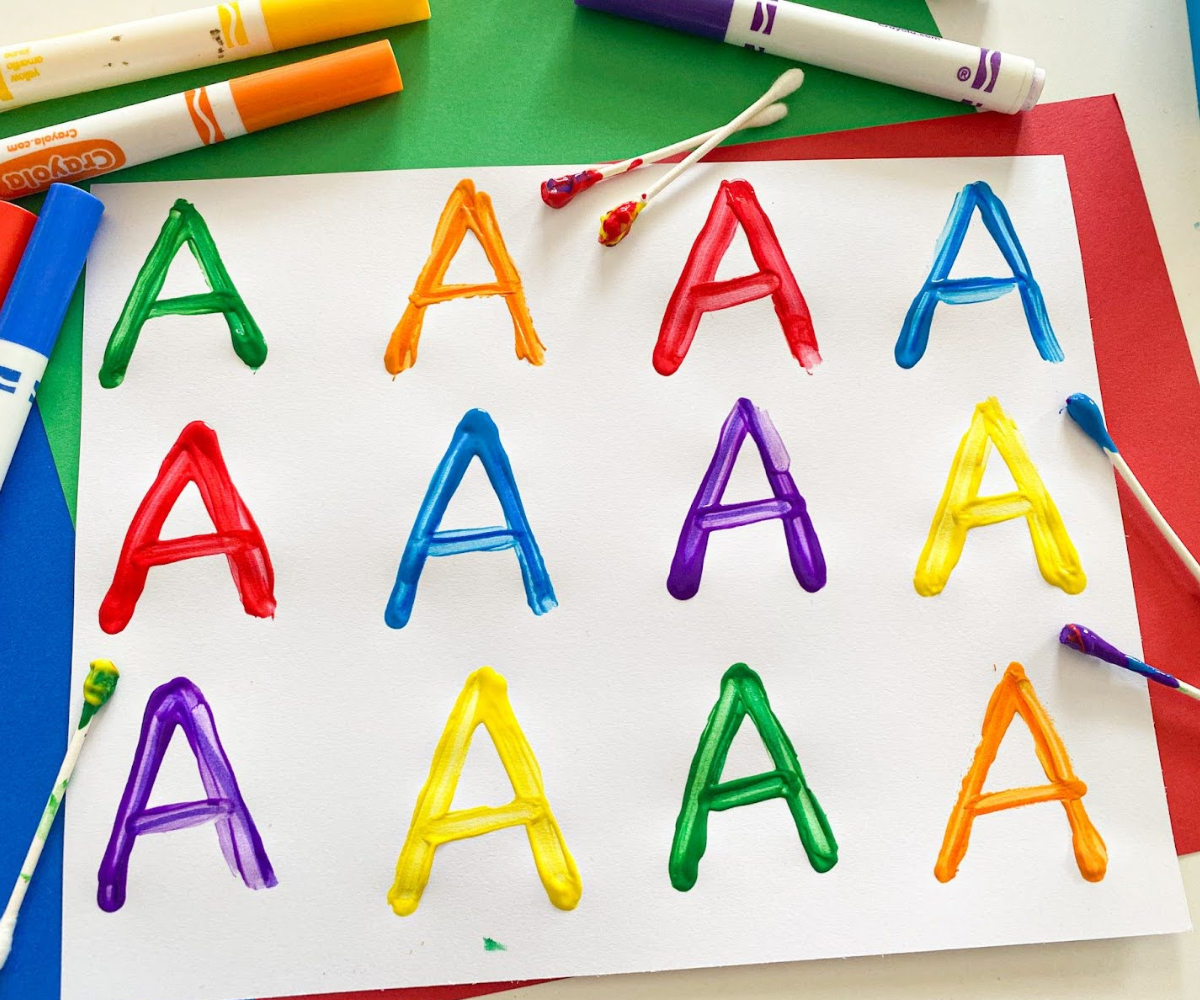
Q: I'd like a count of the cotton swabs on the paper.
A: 5